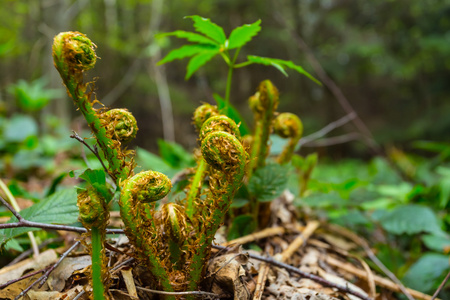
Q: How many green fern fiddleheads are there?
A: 11